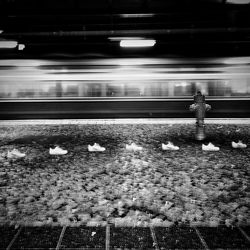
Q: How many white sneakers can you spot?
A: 7